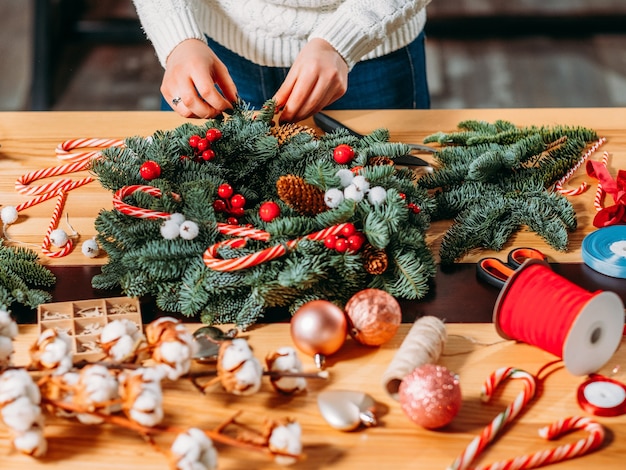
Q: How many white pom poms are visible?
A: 11